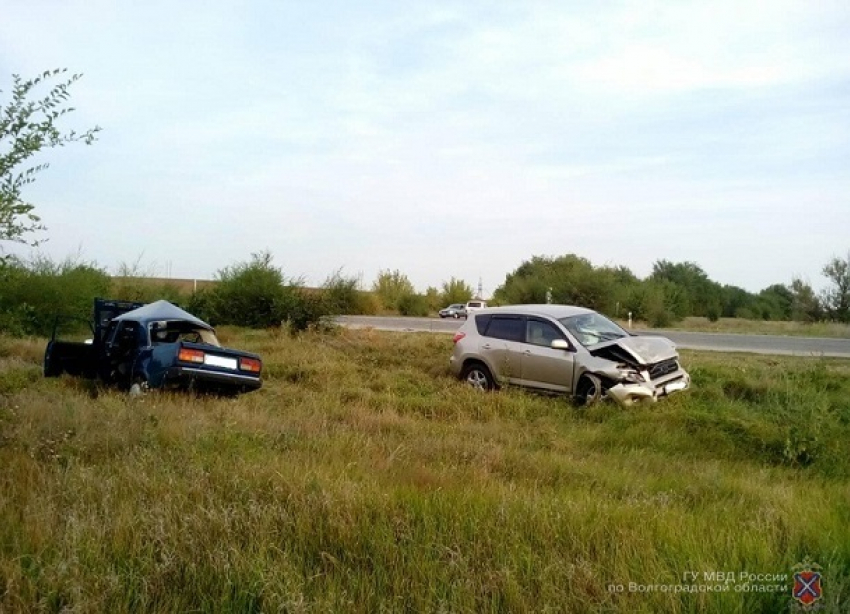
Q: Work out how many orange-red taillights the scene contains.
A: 2